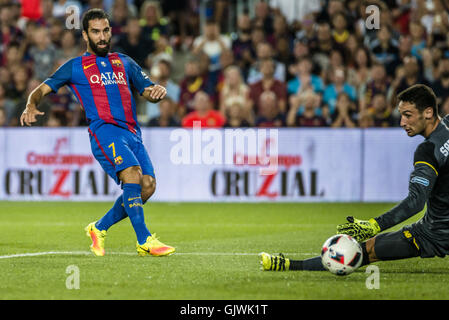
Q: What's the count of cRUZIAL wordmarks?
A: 2